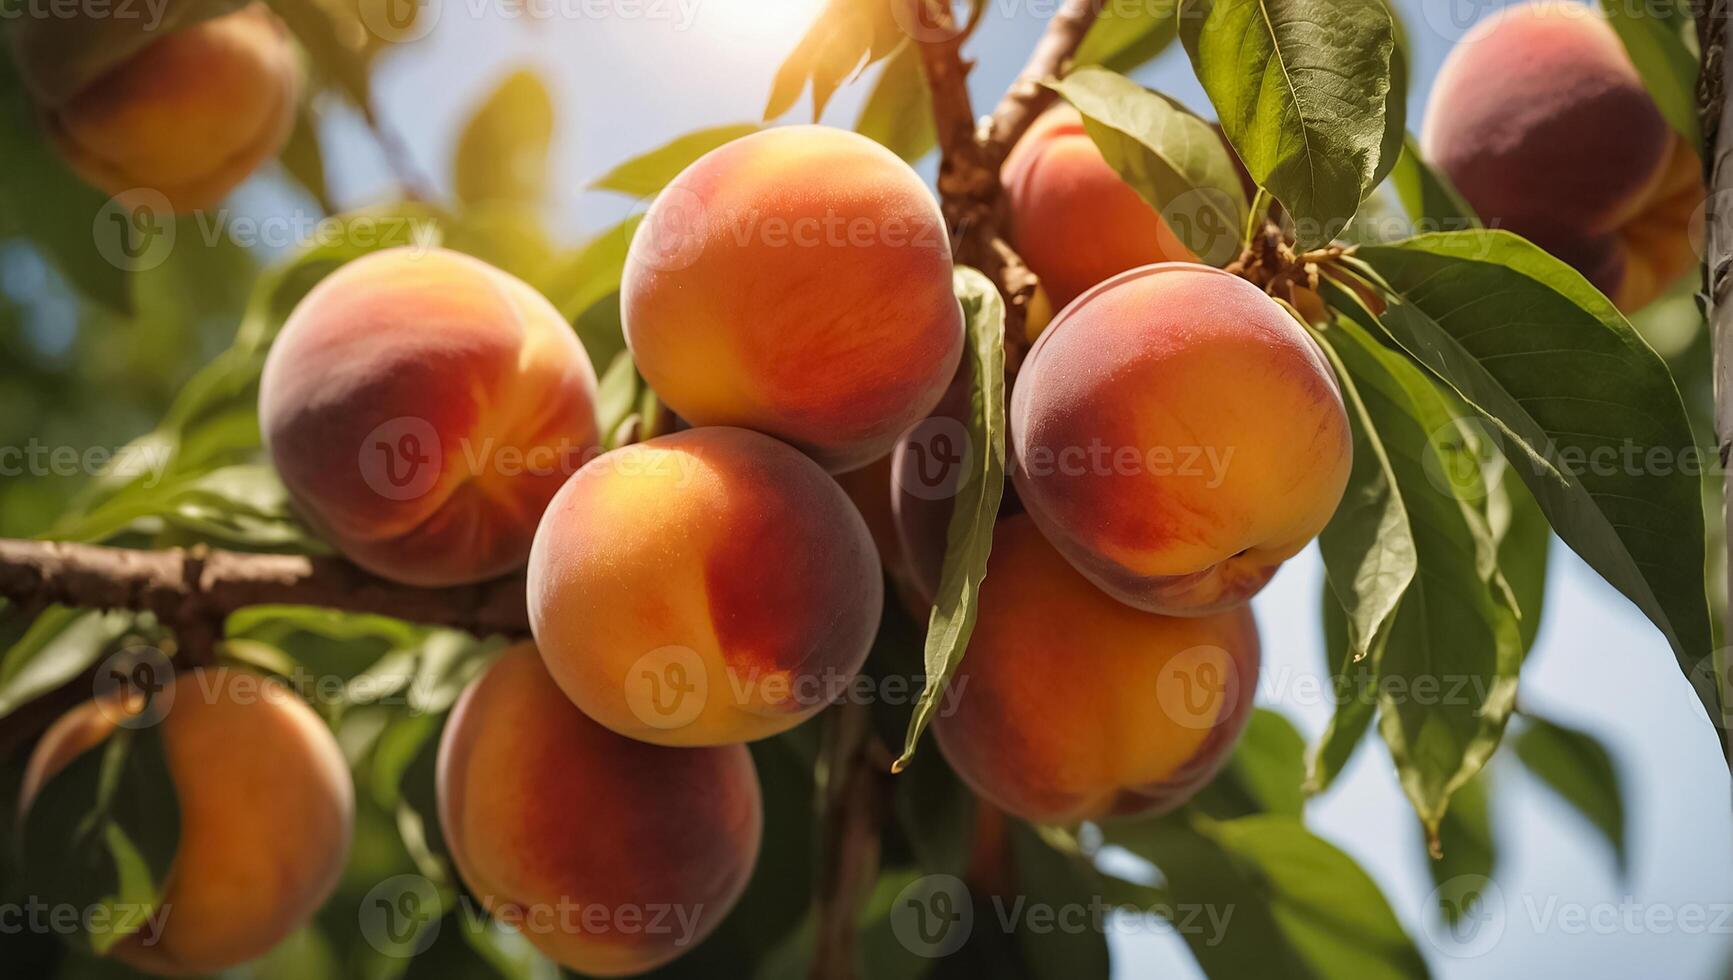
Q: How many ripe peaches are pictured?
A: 11